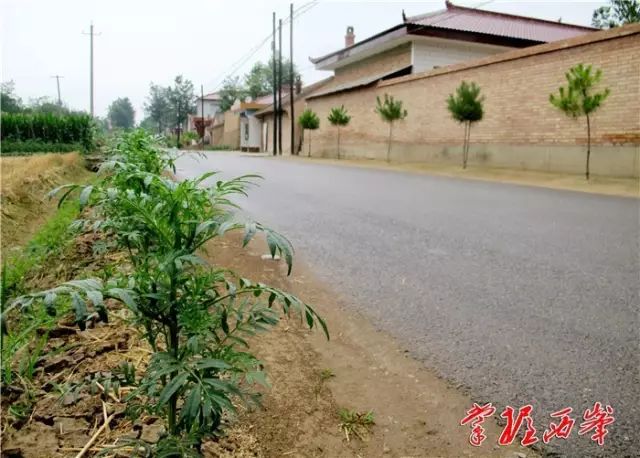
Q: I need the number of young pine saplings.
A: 5